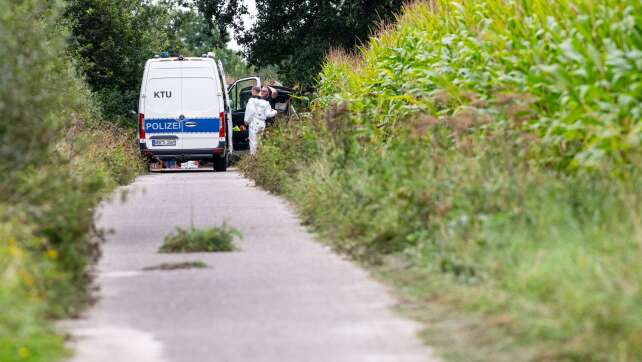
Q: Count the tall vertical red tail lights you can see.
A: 2